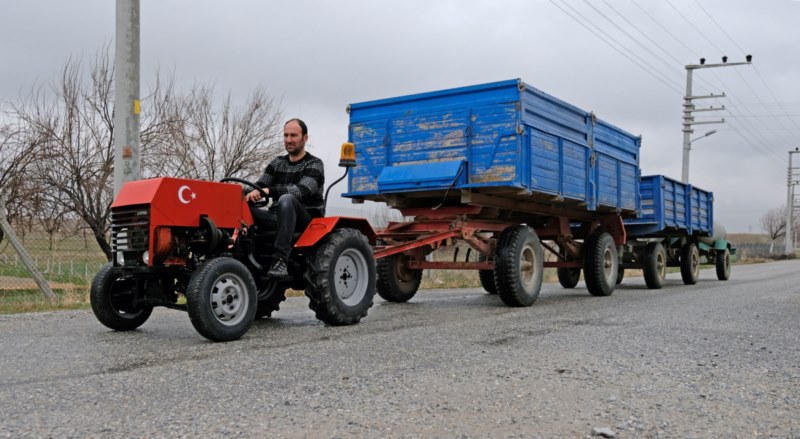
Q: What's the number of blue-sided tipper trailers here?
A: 2